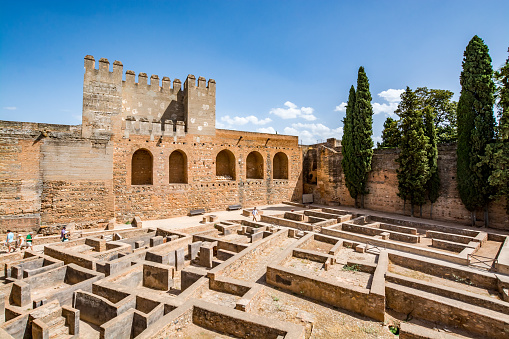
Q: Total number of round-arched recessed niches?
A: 5